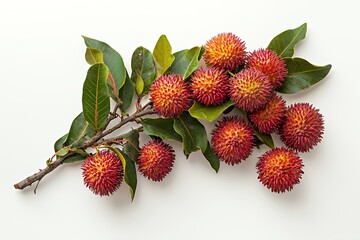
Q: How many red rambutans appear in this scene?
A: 11